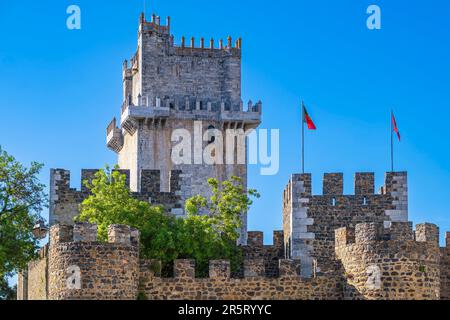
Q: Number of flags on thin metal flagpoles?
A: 2